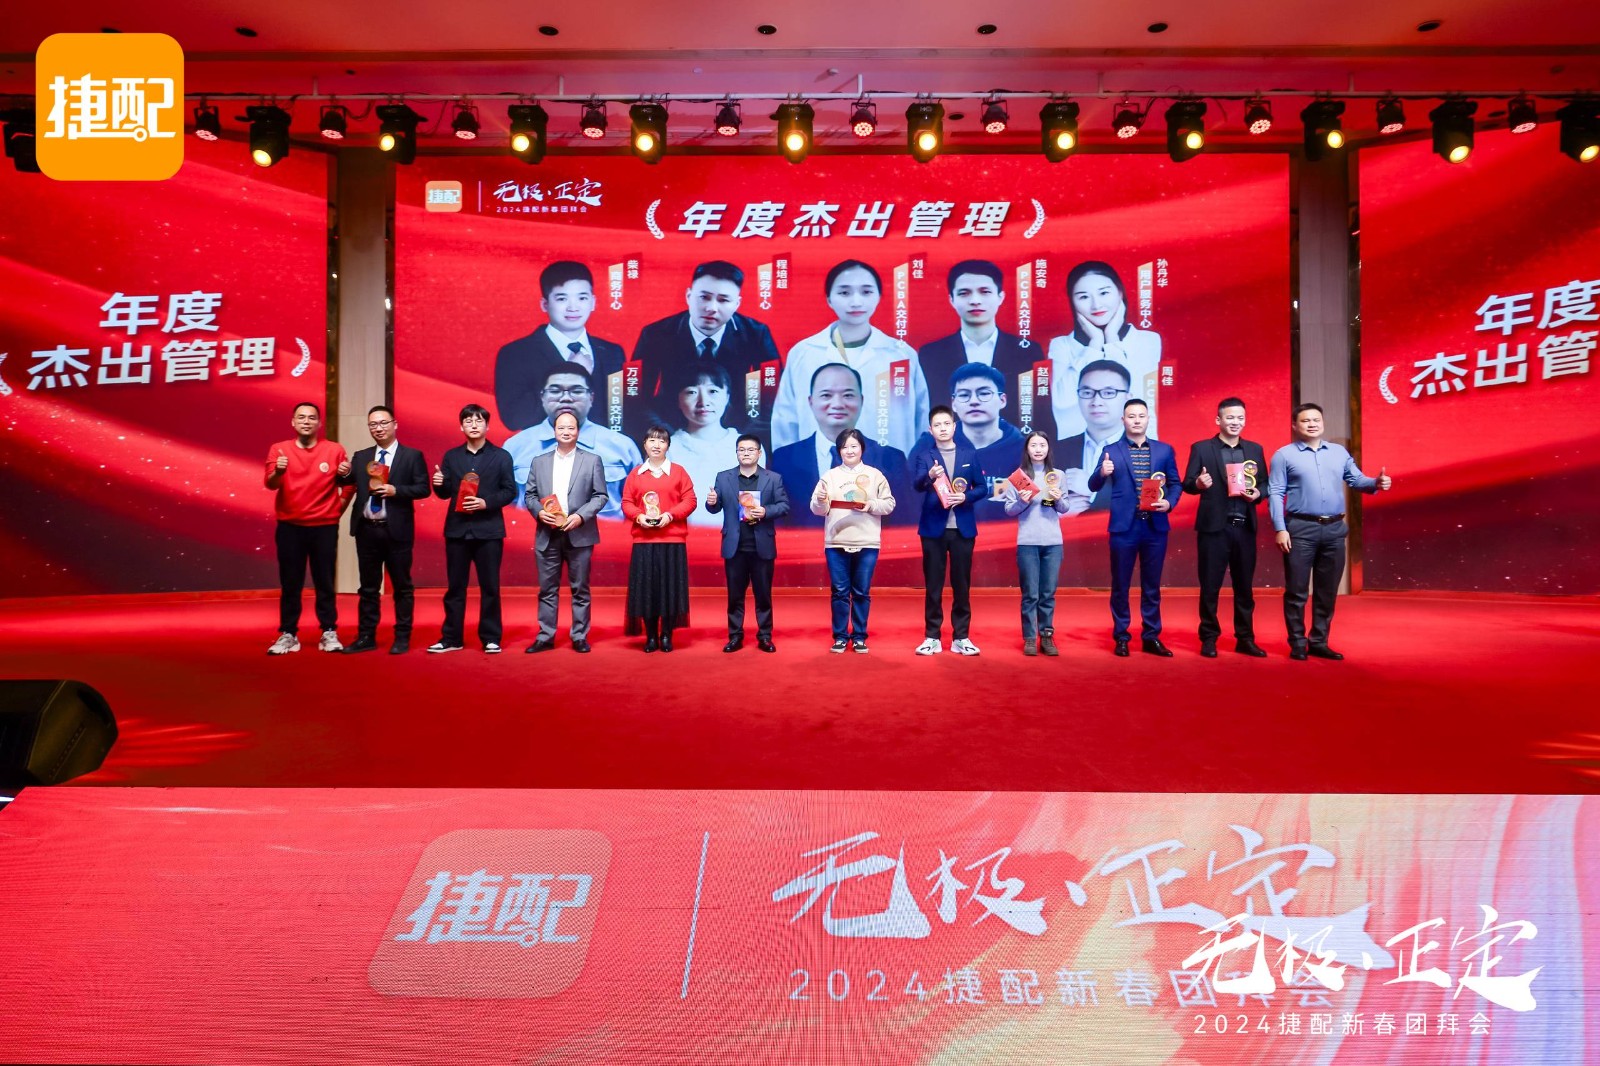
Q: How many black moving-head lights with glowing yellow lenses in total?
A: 11